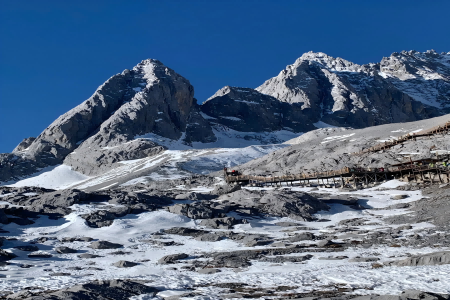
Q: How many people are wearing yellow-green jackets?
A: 2